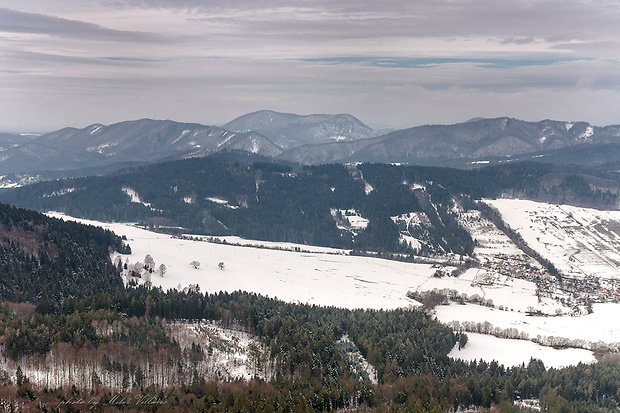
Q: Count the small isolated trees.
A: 2